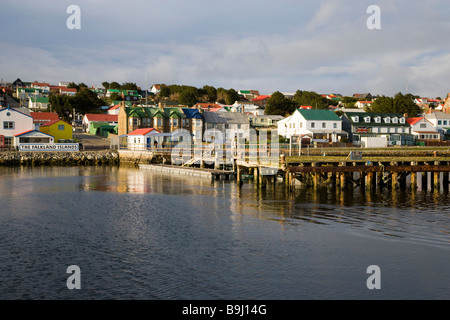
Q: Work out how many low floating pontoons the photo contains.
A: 1